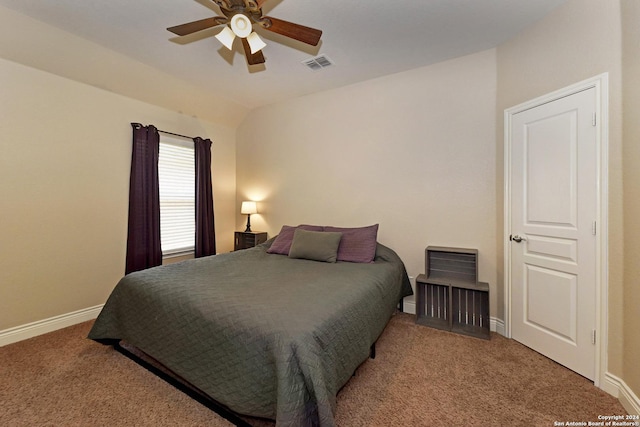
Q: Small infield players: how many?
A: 0